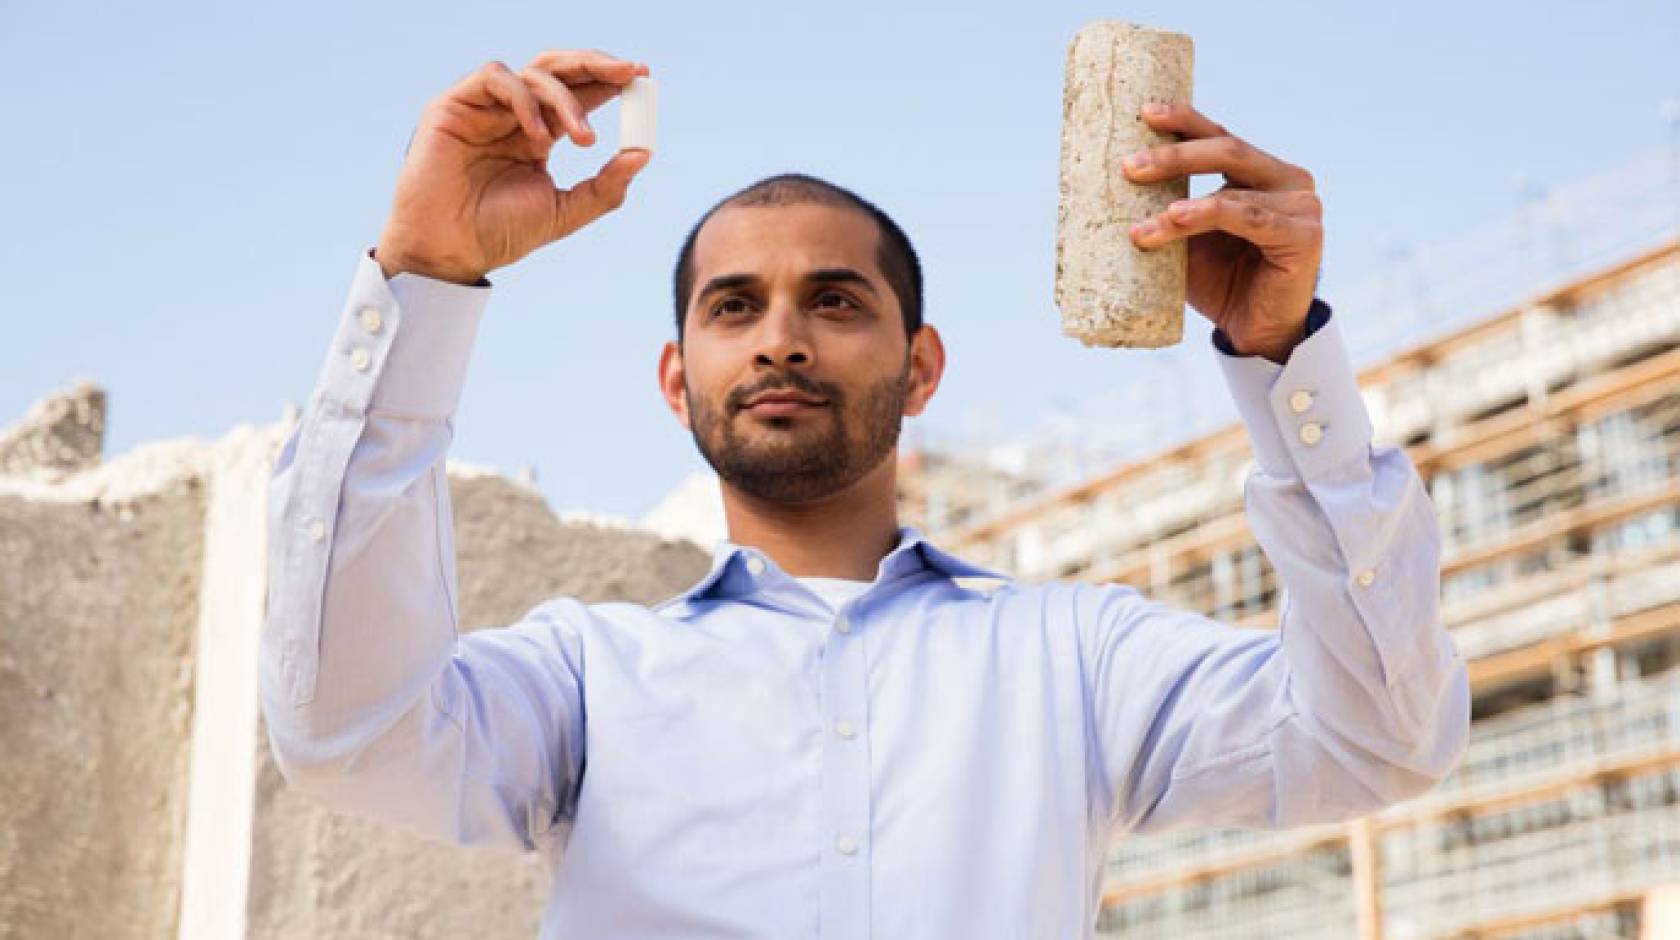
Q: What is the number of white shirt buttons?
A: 10